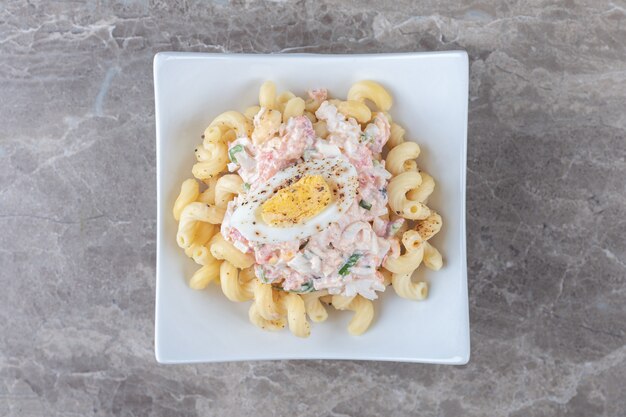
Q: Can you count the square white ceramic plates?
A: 1